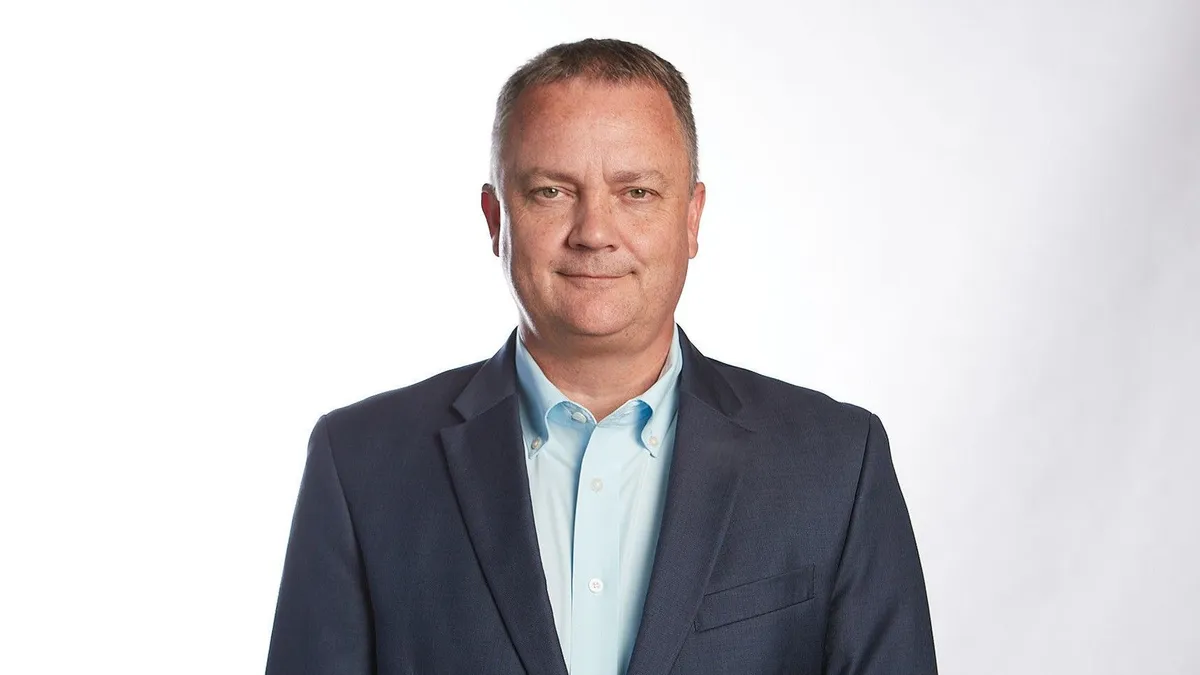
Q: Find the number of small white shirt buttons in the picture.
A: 5